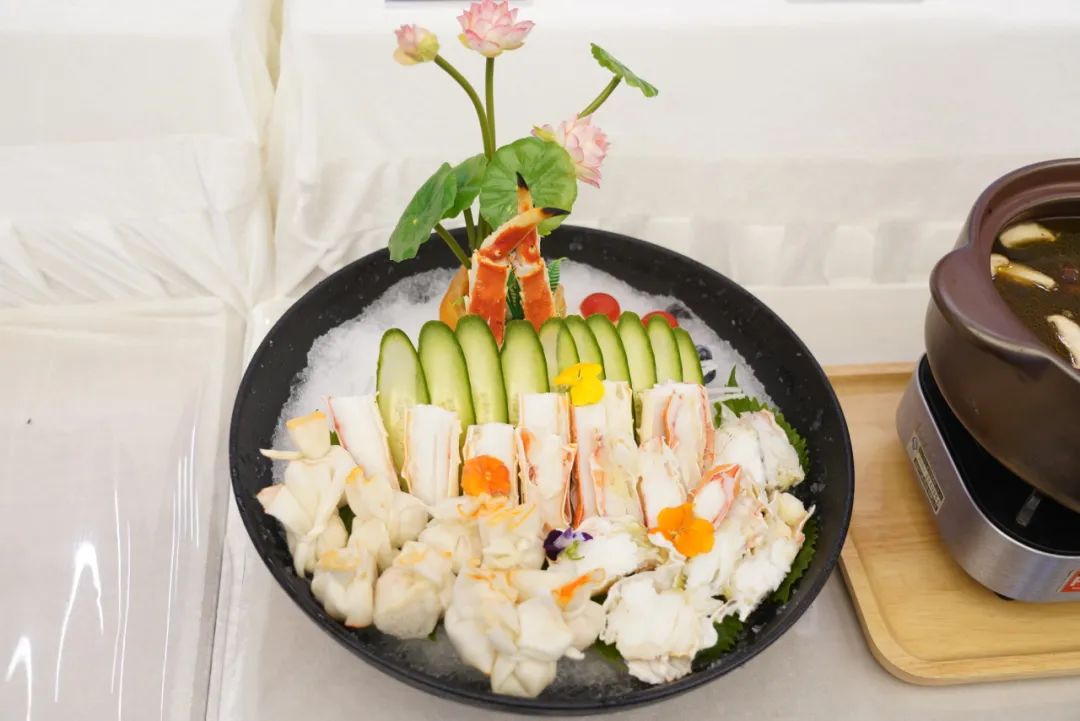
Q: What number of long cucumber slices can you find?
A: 10